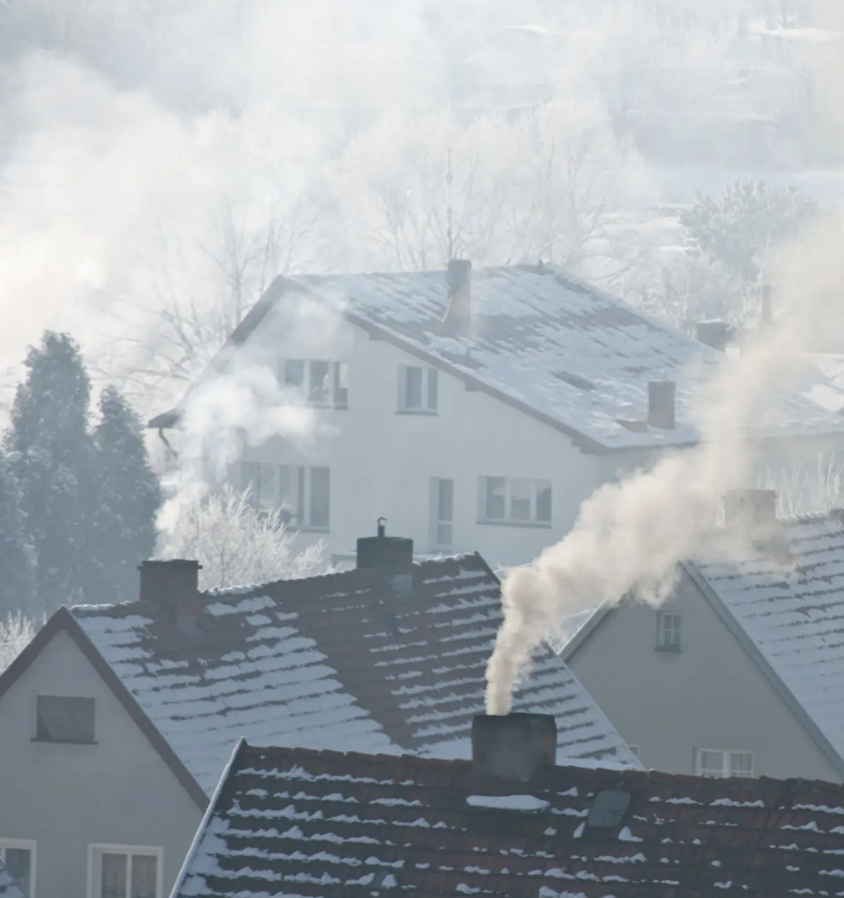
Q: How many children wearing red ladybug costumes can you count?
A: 0